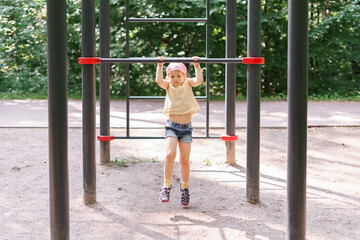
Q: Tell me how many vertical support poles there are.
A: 6